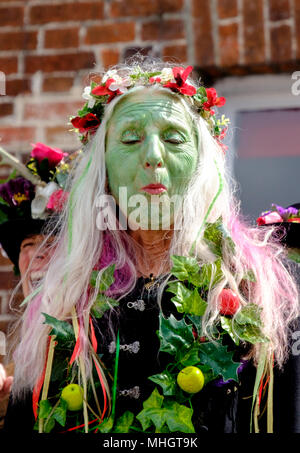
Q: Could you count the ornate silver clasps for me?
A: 3